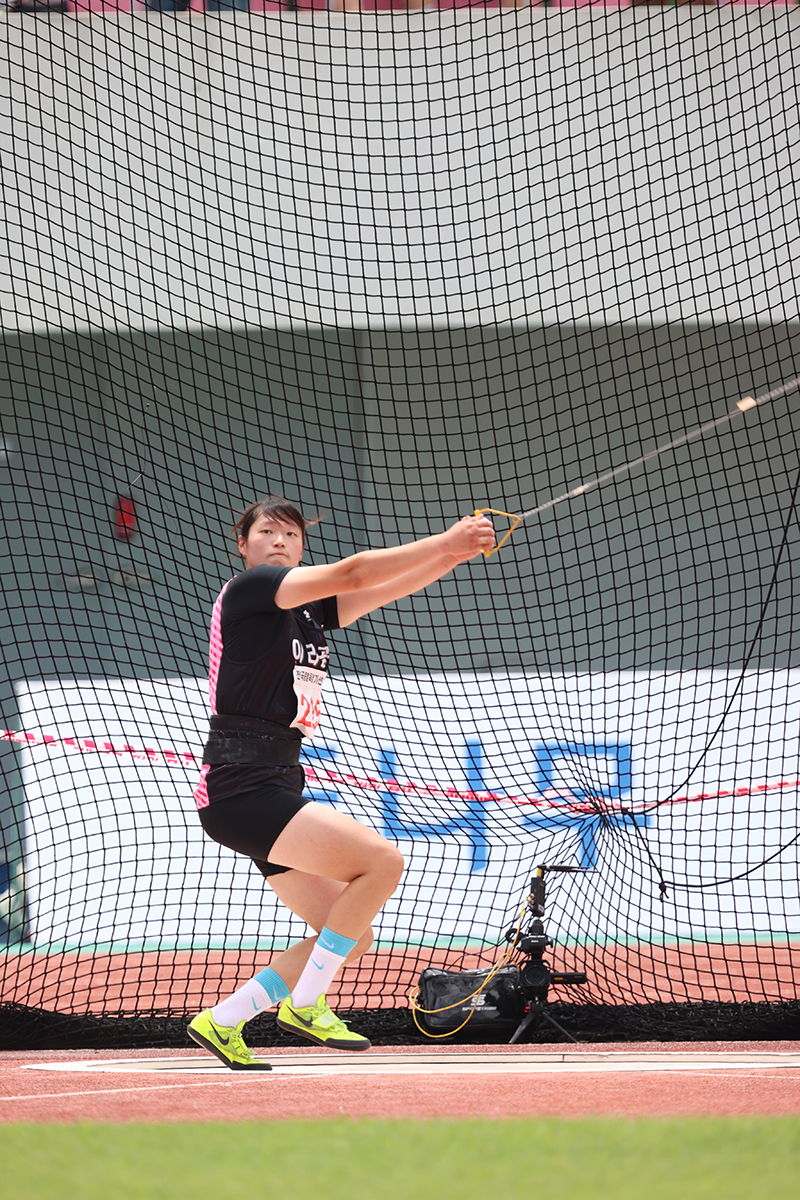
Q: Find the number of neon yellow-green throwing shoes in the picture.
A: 2